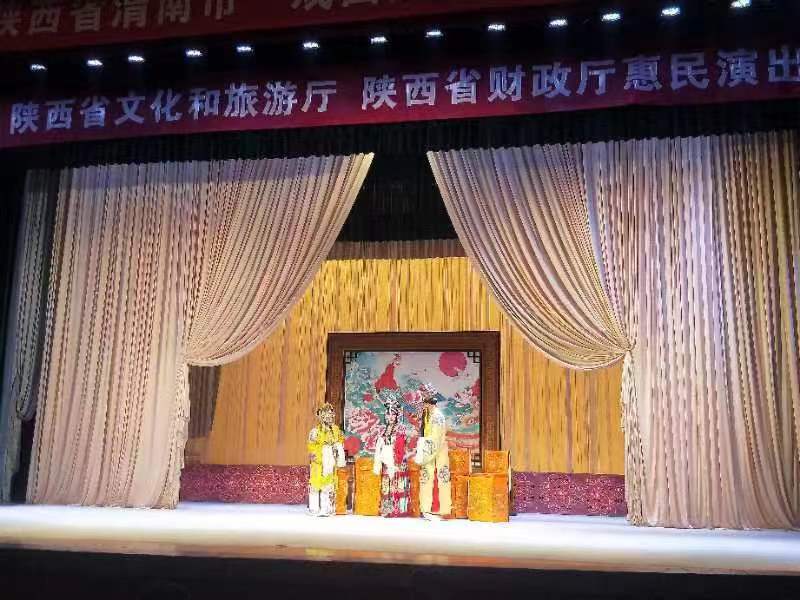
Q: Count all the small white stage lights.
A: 13